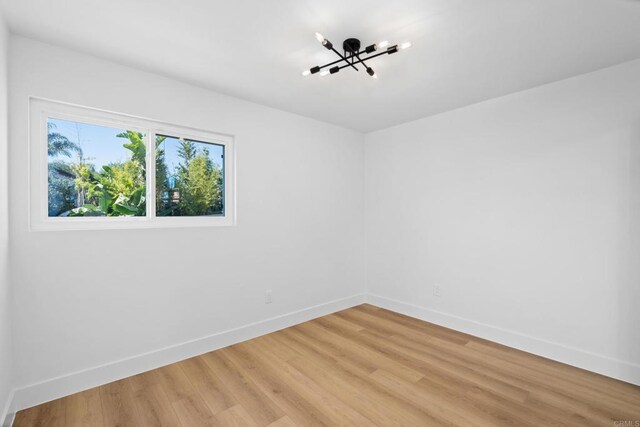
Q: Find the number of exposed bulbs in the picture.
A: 6